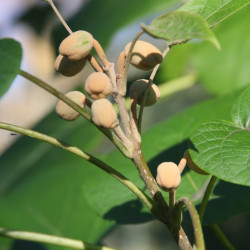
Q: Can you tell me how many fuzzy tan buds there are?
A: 8